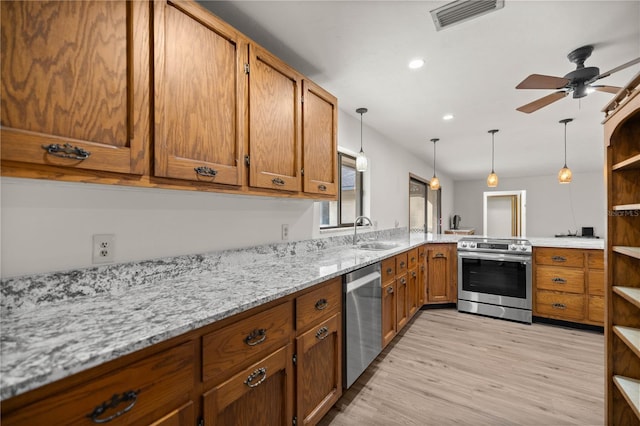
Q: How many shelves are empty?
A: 6